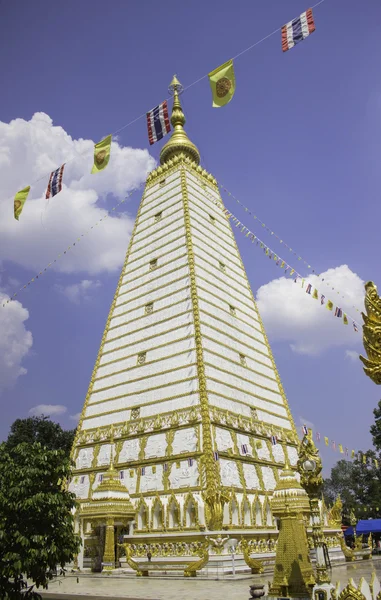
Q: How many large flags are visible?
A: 6